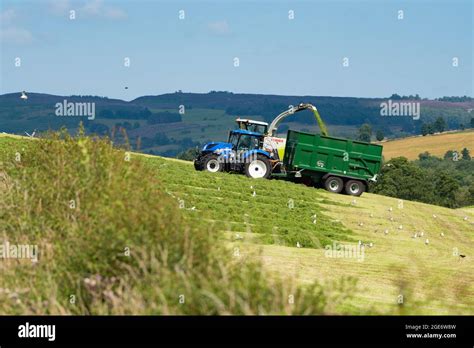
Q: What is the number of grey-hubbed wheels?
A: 2